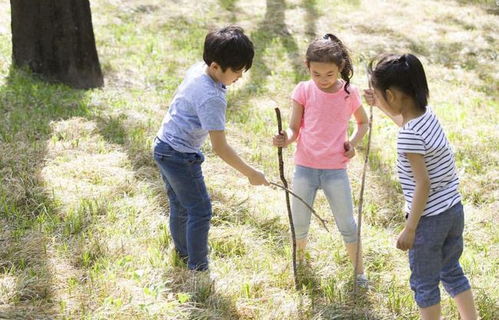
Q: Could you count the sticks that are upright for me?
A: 2